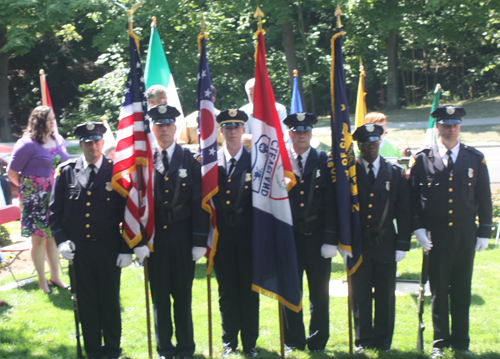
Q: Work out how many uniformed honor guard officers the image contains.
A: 6